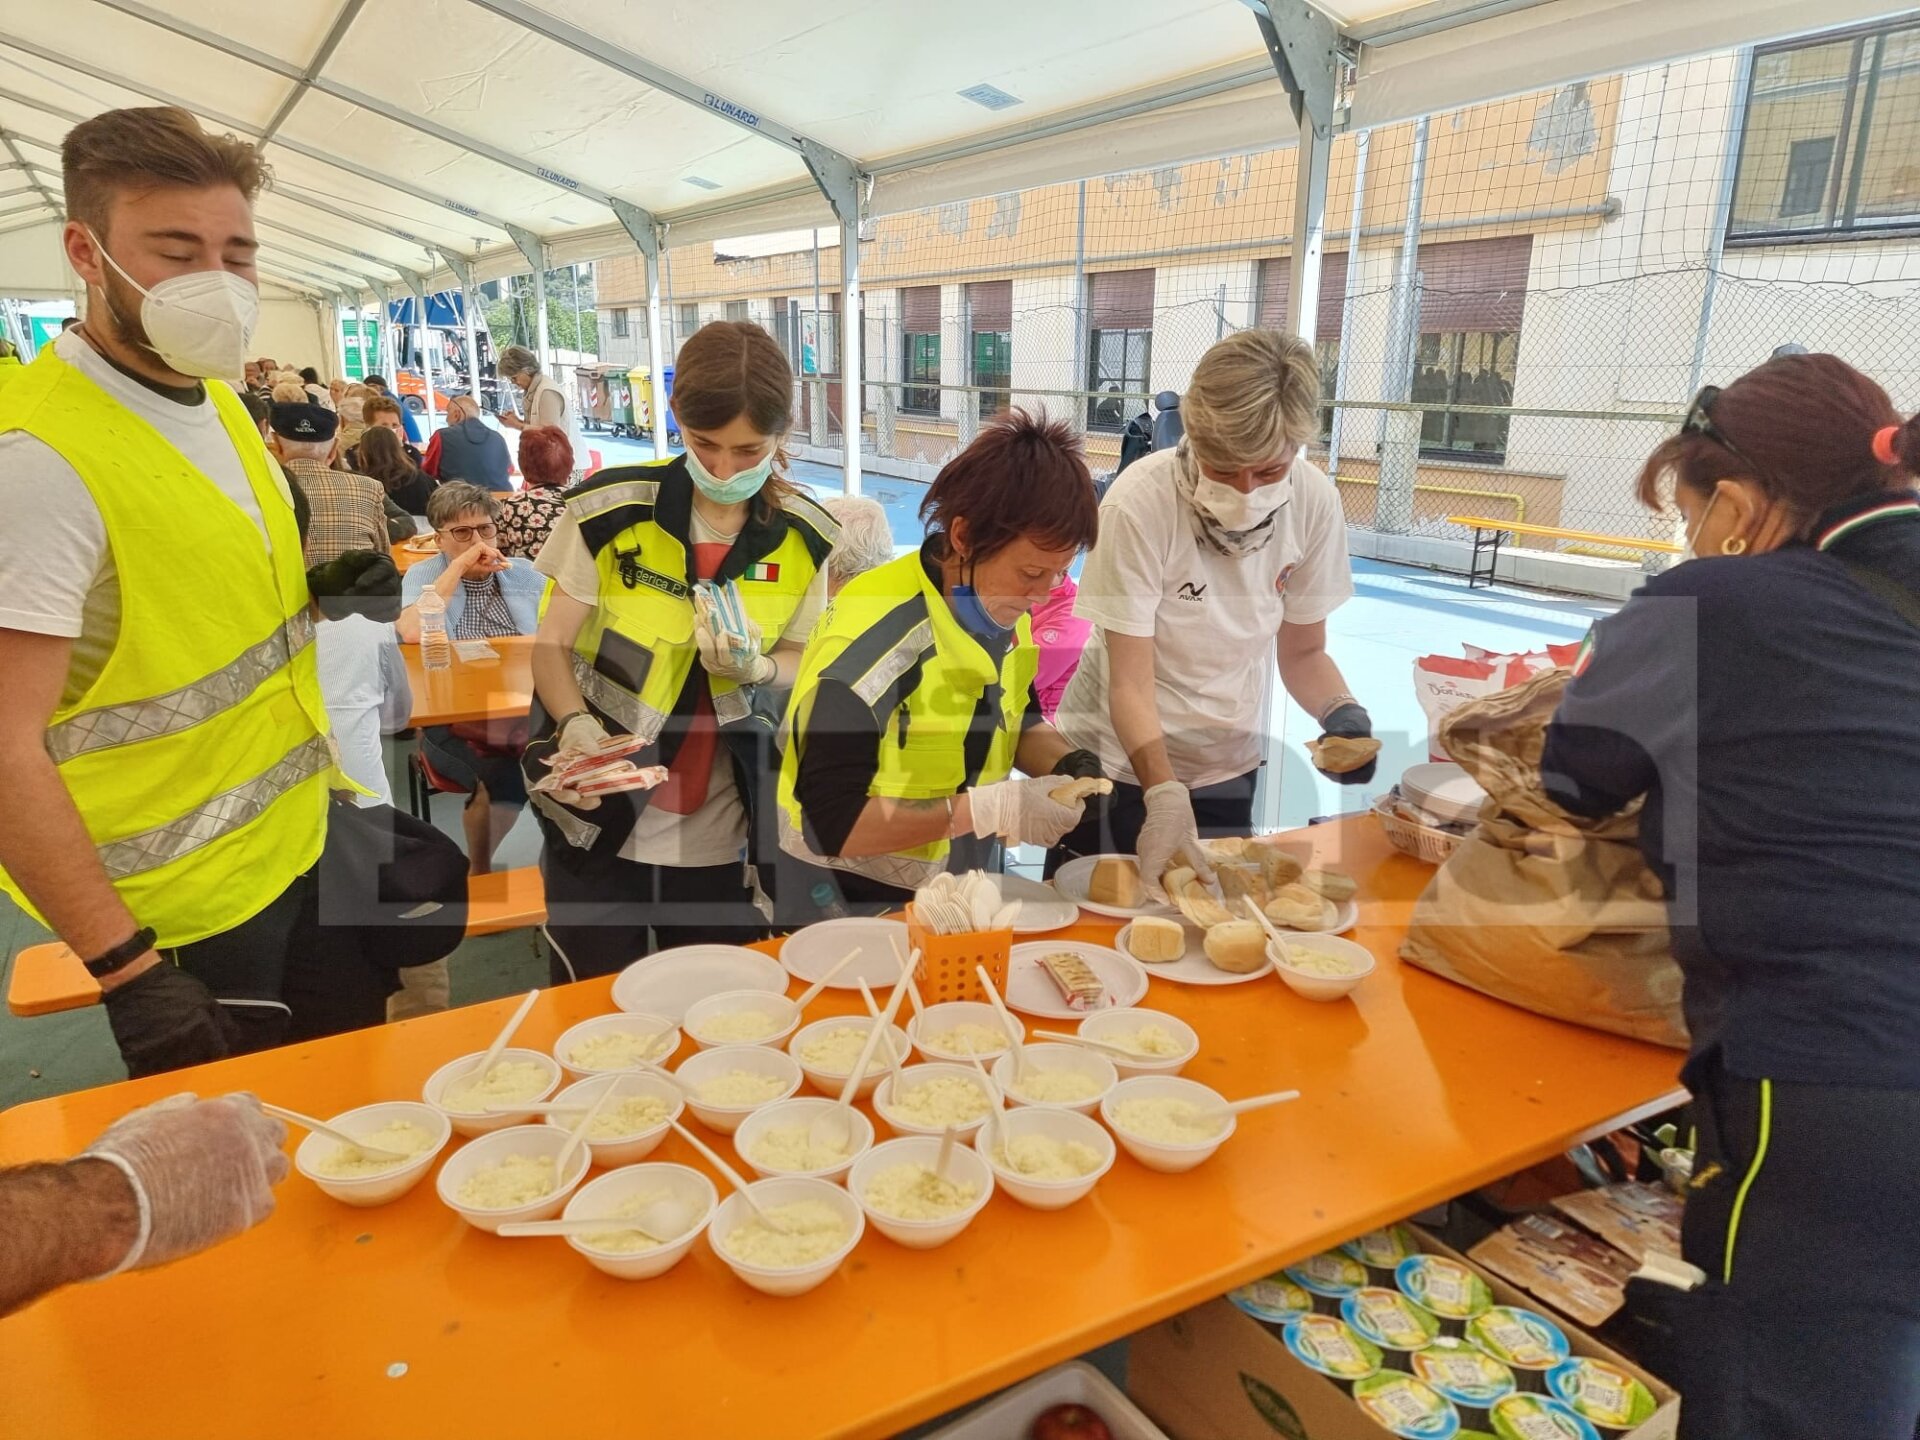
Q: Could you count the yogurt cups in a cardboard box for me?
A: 12